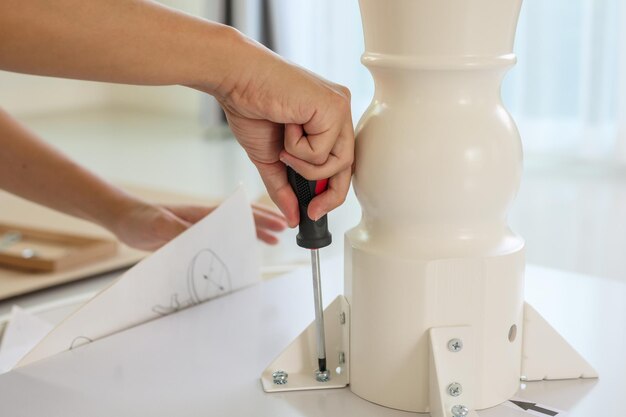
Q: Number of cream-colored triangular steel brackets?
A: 3